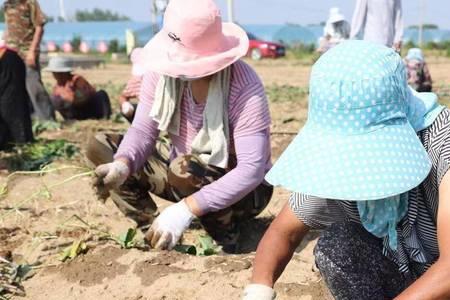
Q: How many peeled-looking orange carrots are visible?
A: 0